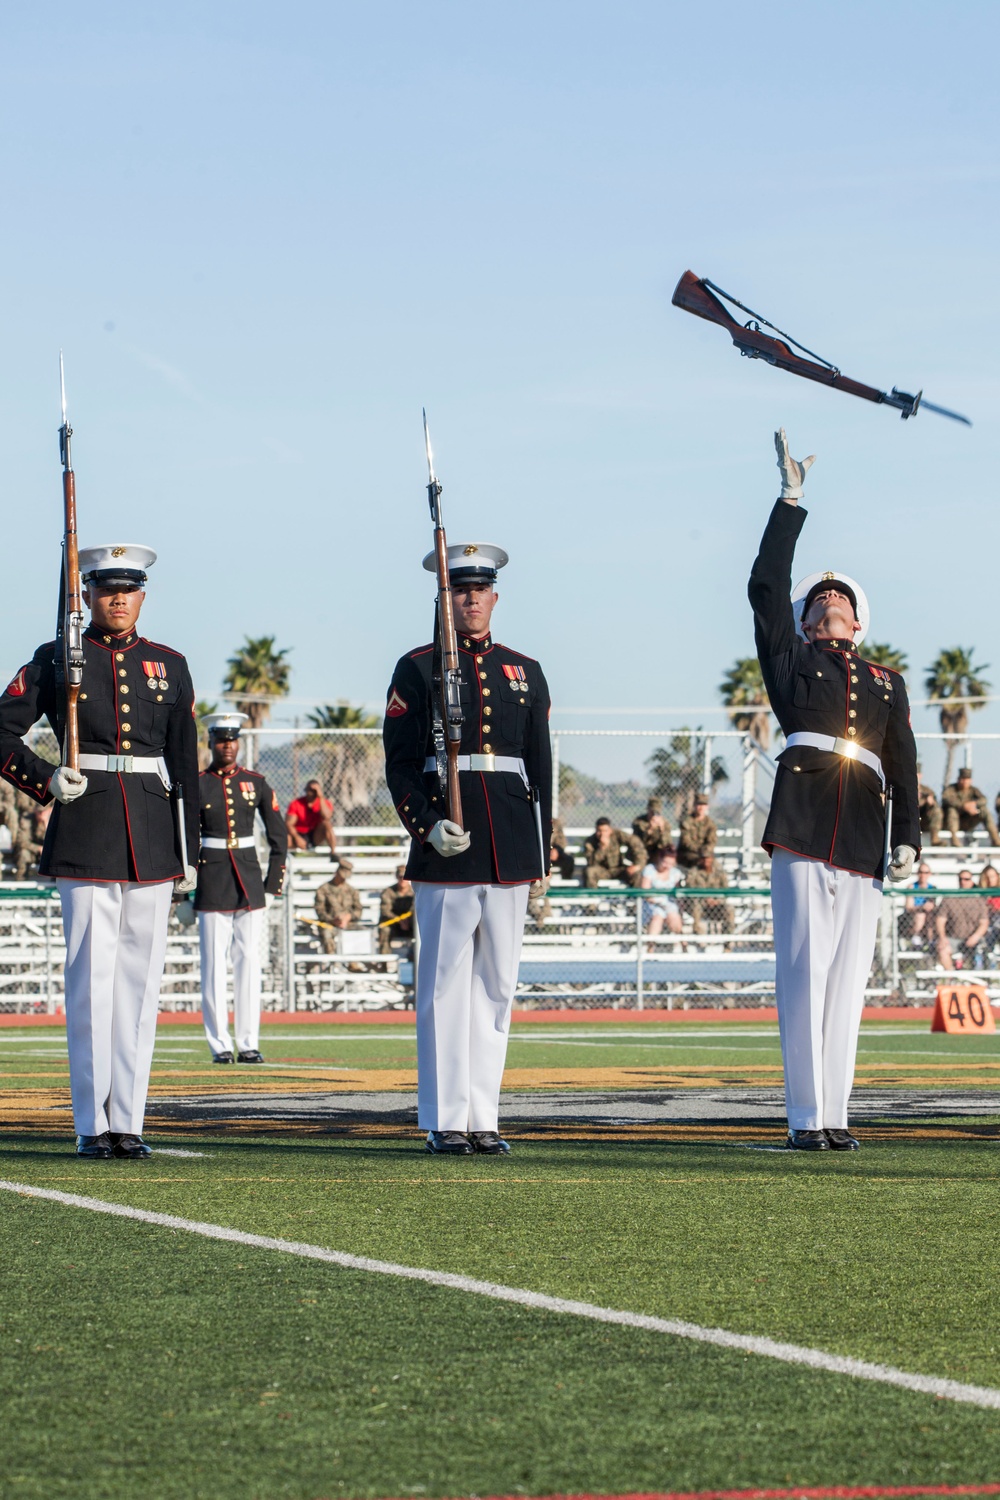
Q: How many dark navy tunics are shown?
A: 4